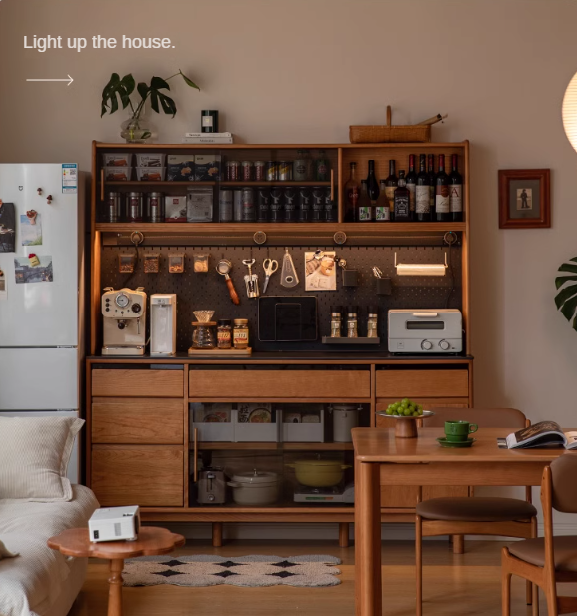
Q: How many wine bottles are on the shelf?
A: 11